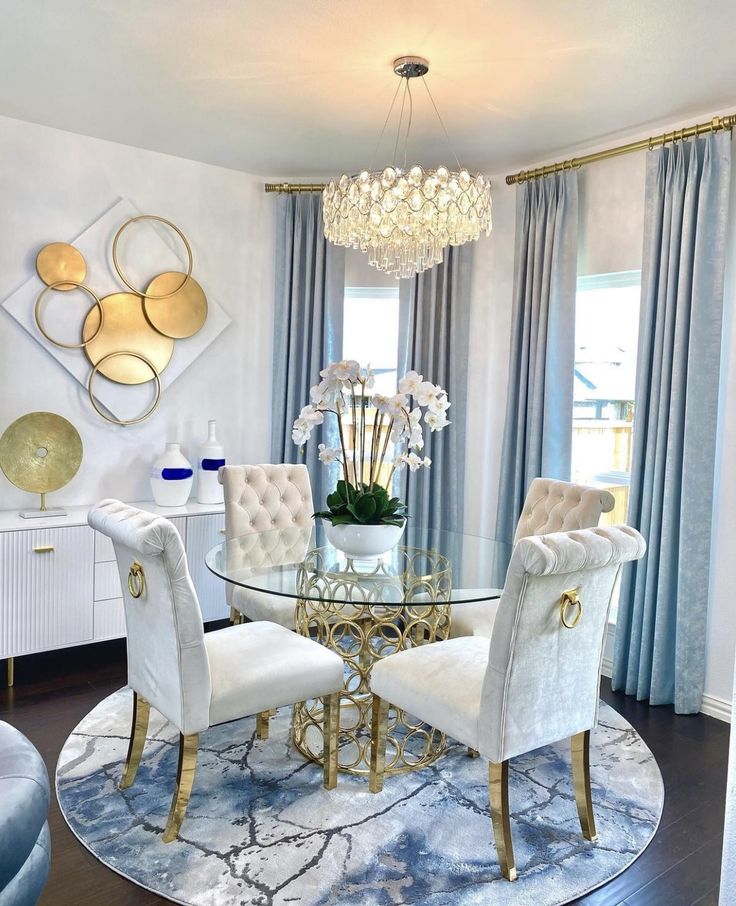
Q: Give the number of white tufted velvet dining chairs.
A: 4